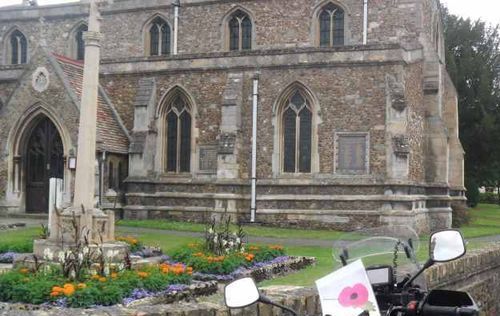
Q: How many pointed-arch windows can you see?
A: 7